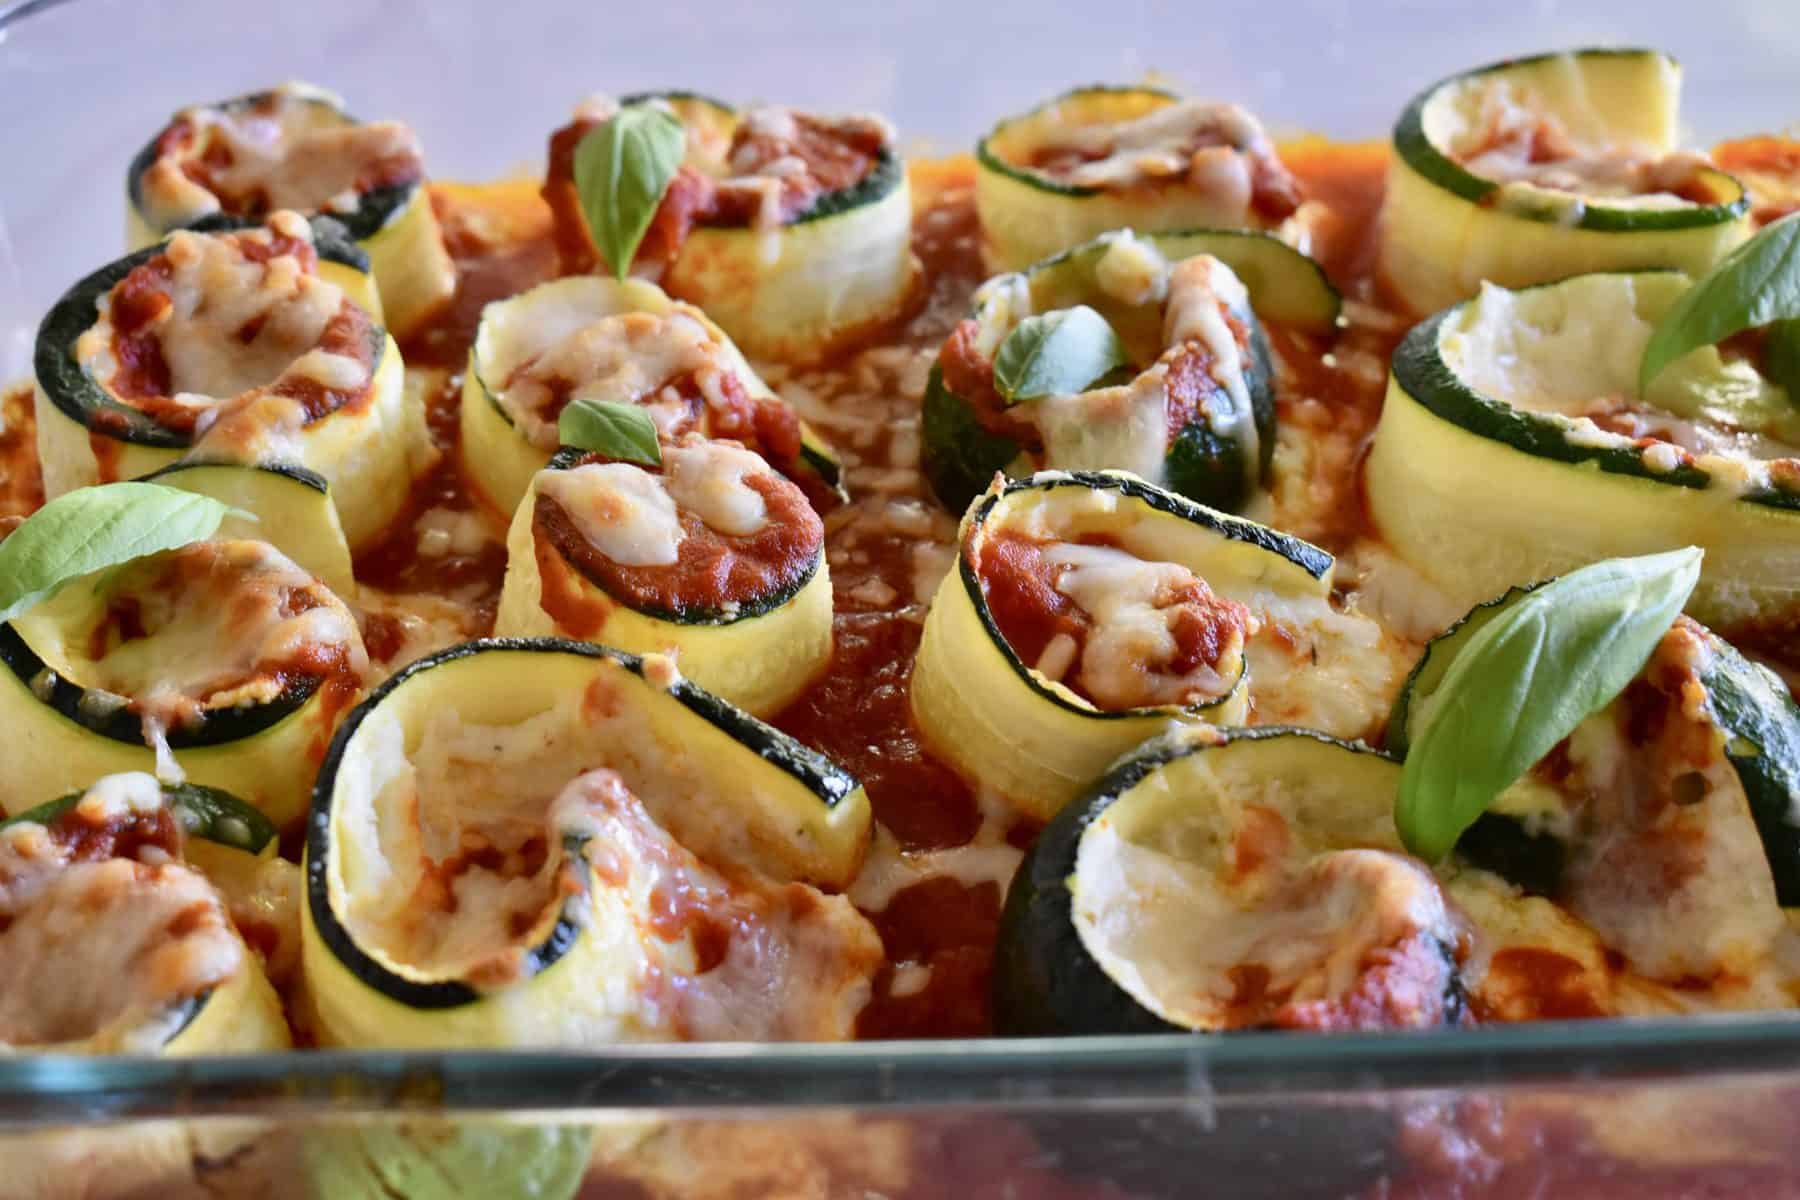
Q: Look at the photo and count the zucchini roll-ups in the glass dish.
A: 15